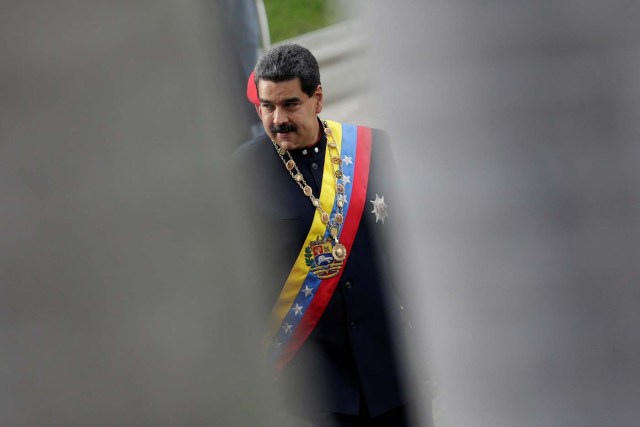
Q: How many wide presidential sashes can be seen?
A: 1